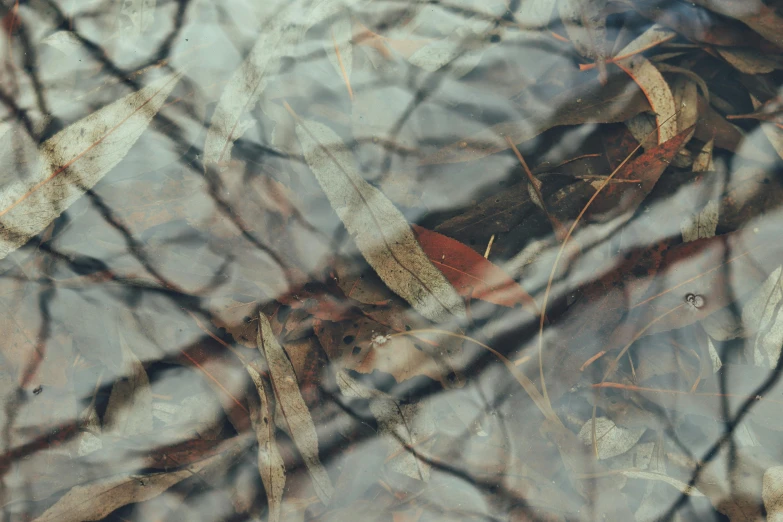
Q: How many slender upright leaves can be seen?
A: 2